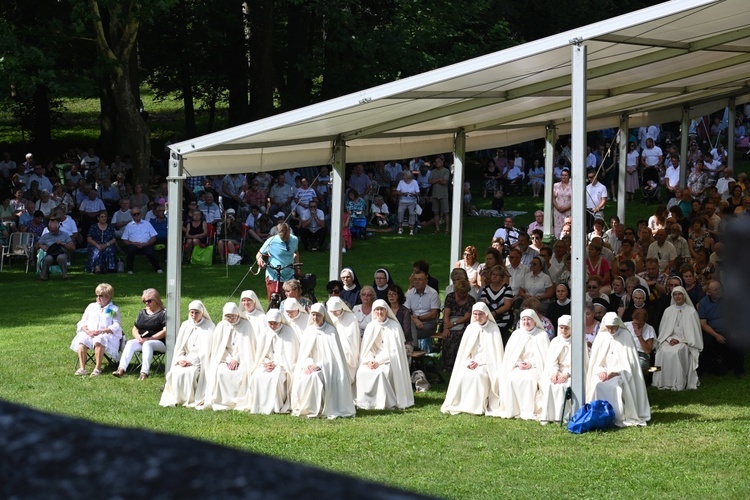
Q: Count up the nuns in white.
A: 13